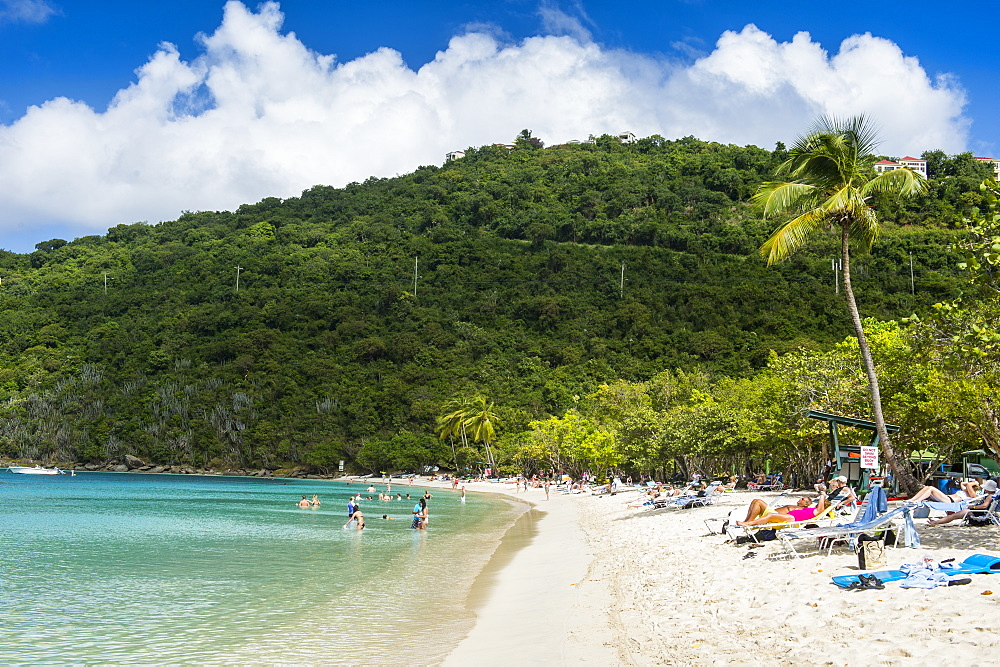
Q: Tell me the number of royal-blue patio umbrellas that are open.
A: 0